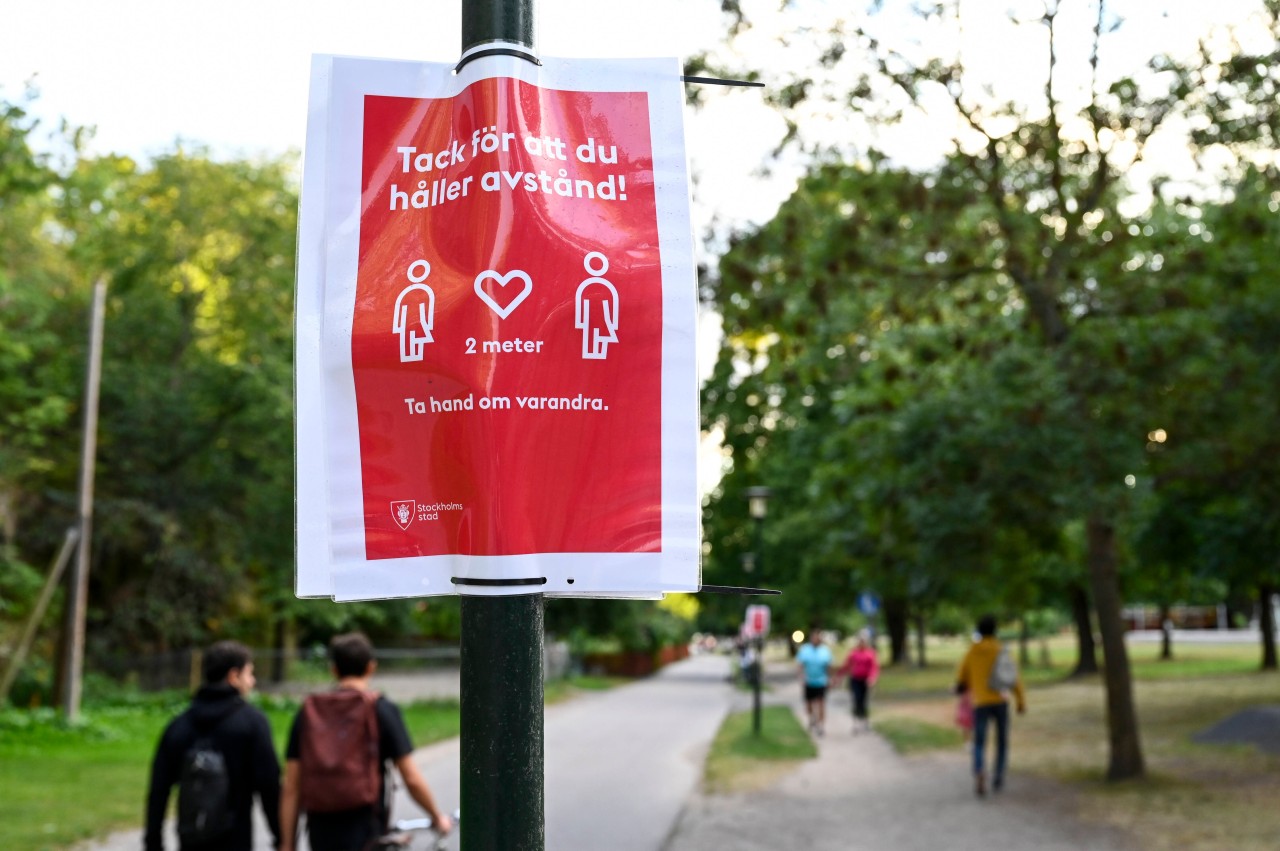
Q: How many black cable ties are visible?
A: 2